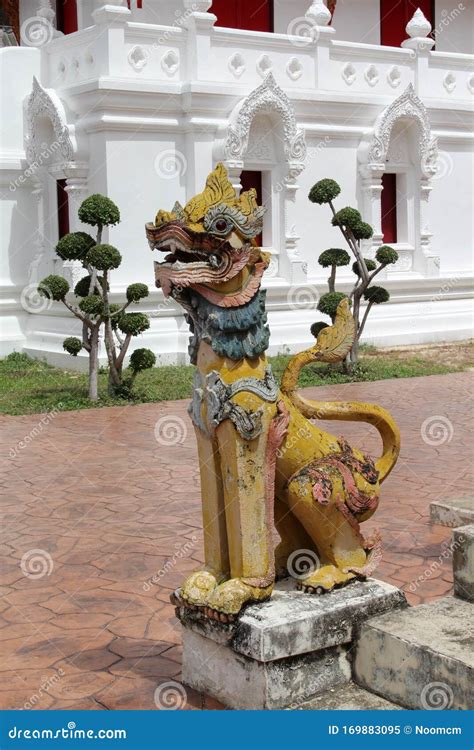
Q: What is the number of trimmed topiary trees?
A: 2